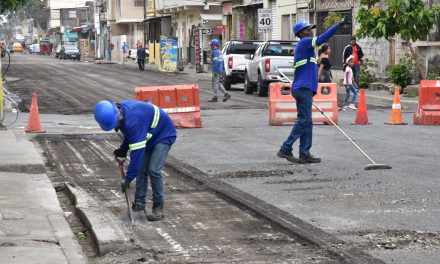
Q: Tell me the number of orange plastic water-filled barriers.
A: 3